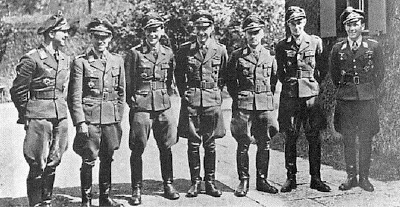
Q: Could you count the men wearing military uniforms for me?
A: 7